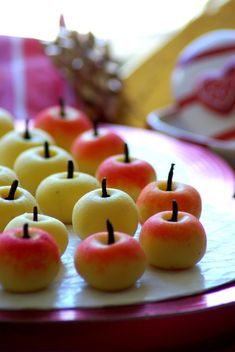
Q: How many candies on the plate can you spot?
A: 15